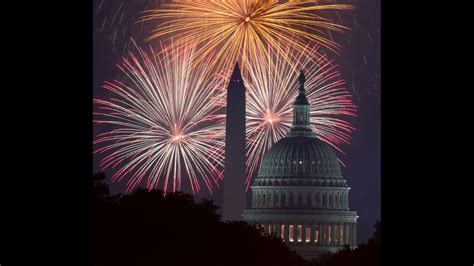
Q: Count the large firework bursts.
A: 3